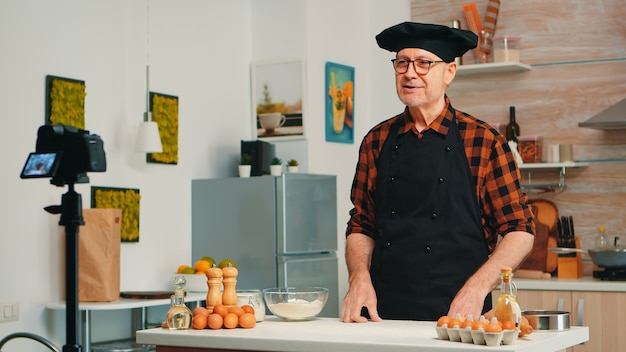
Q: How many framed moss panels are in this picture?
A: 3